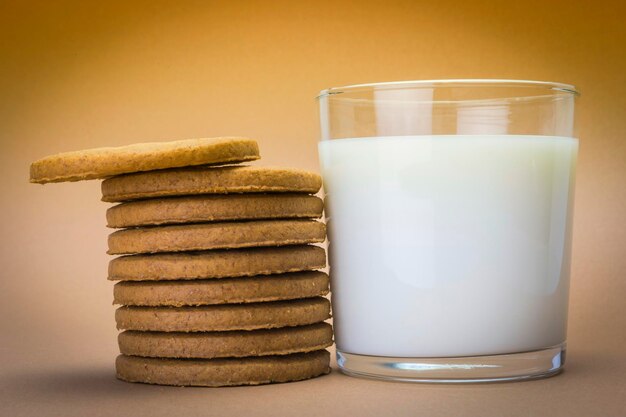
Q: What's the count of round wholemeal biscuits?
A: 9